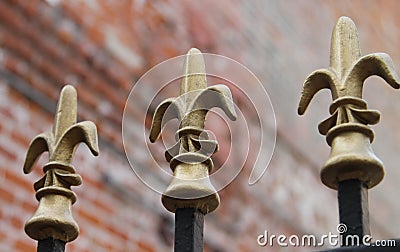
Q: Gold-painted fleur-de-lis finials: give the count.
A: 3